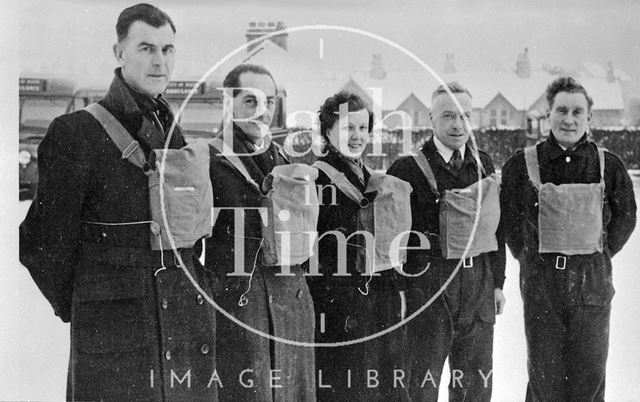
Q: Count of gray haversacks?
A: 5